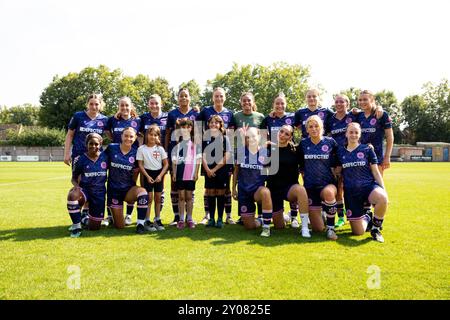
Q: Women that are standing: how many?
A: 10